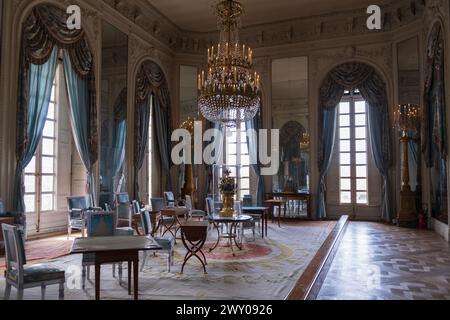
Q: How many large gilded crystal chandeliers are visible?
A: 1